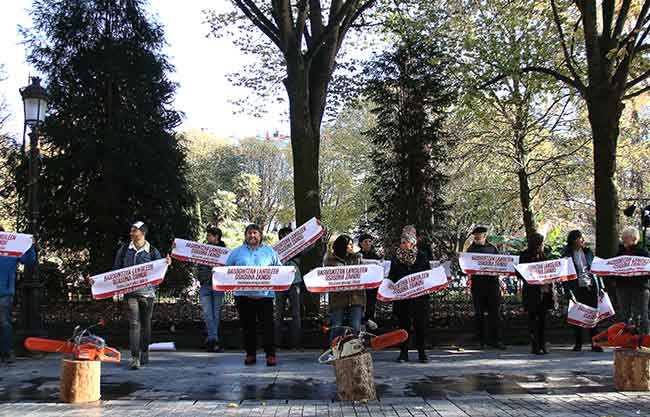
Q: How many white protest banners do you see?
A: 12